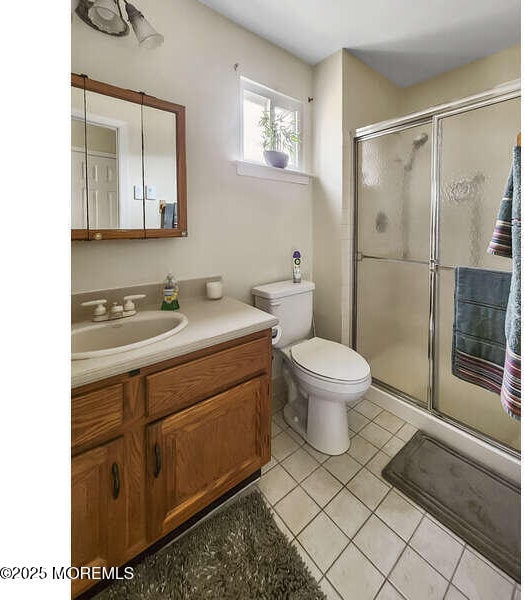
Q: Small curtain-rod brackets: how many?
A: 2